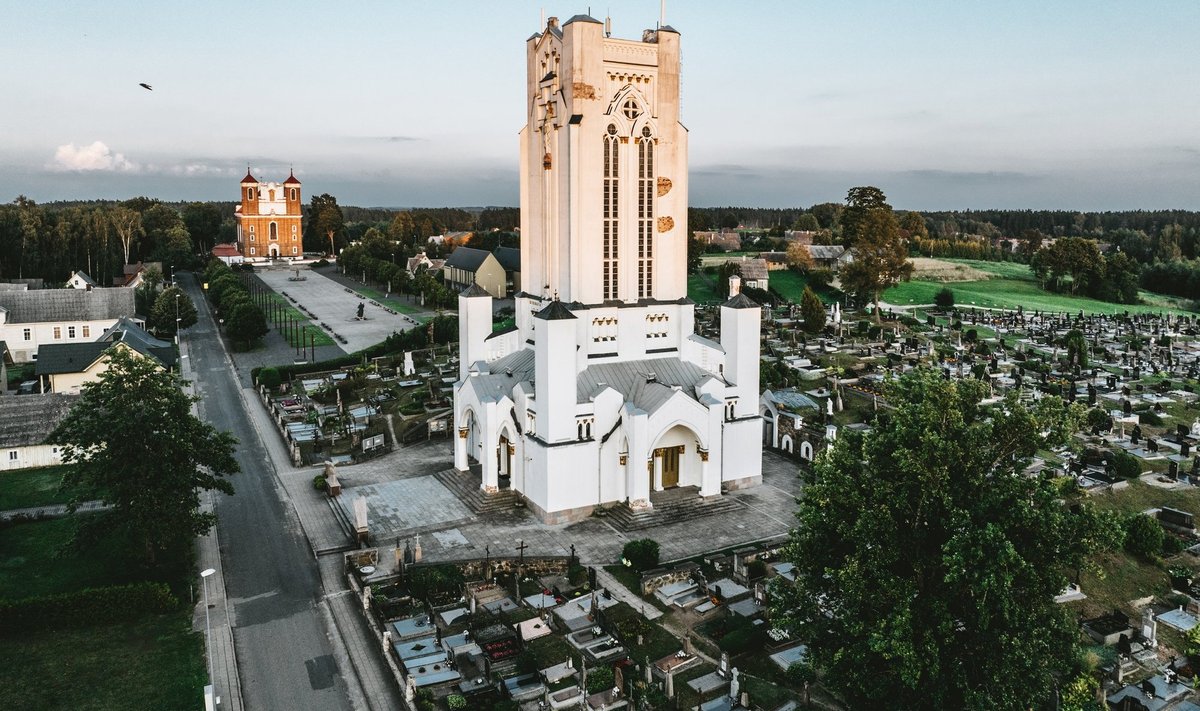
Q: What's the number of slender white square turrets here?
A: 3